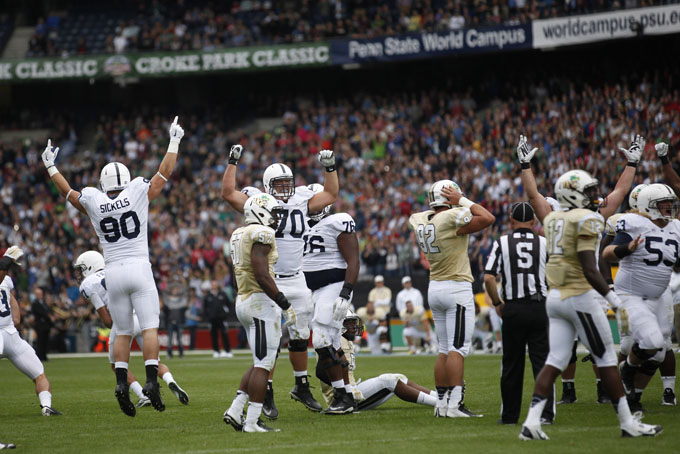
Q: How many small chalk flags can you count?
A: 0